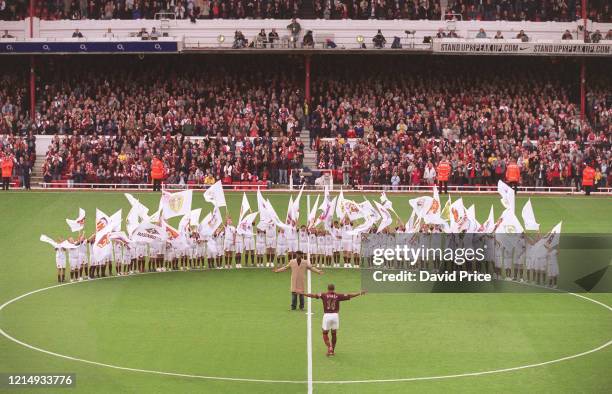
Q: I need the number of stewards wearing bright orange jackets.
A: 5